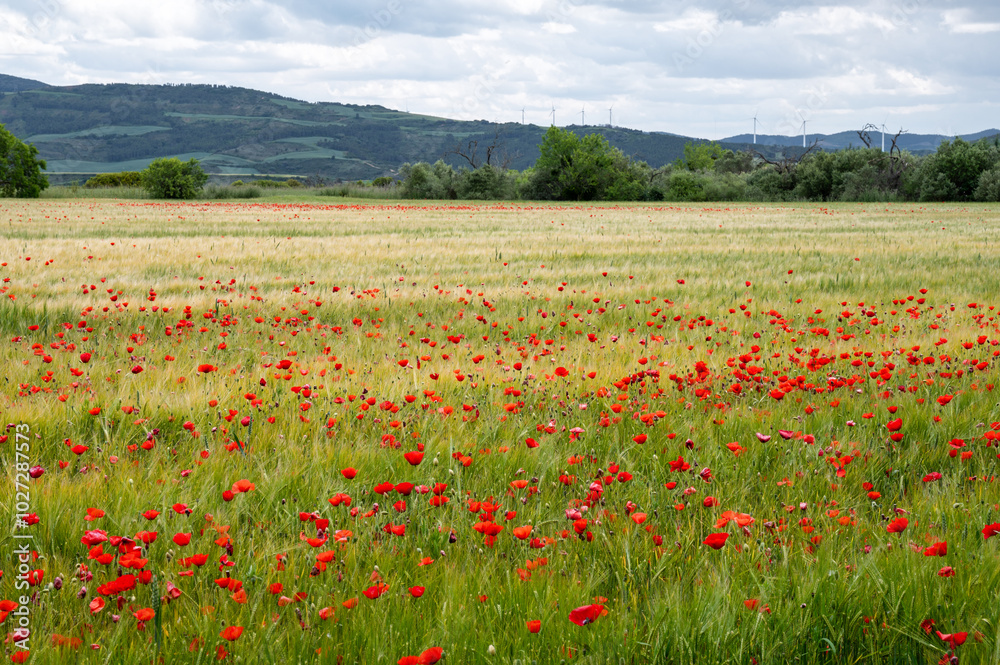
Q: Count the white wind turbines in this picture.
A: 7